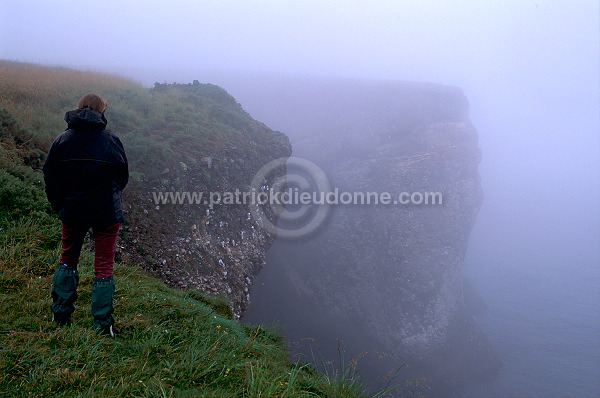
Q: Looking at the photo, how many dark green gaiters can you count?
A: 2